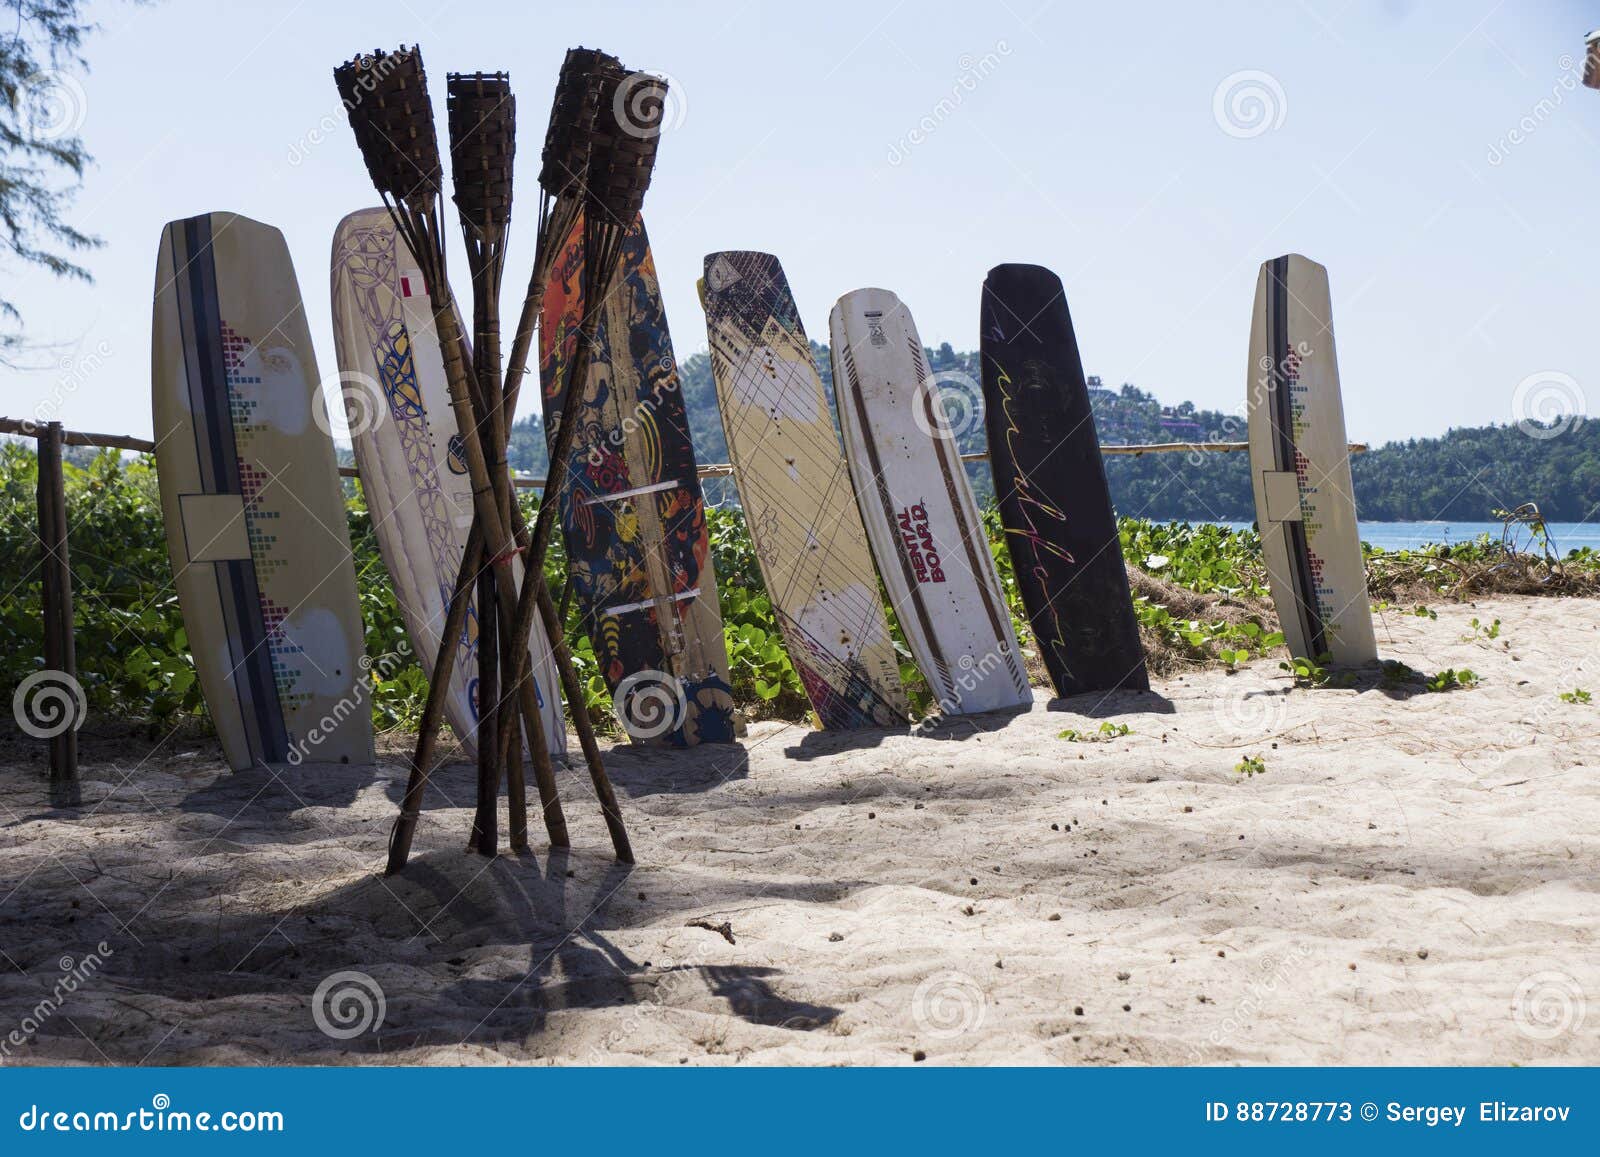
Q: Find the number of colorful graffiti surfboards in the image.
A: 1